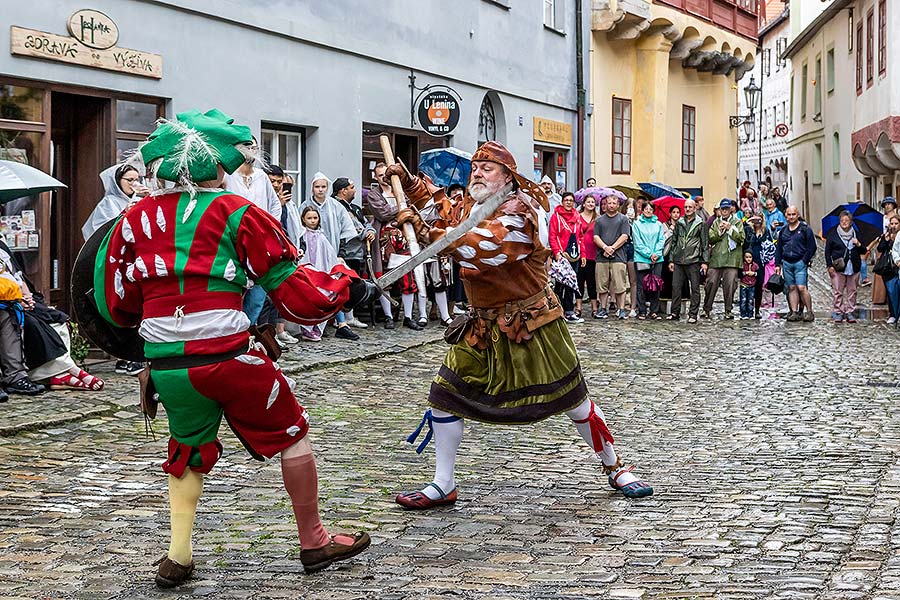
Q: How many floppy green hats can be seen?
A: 1